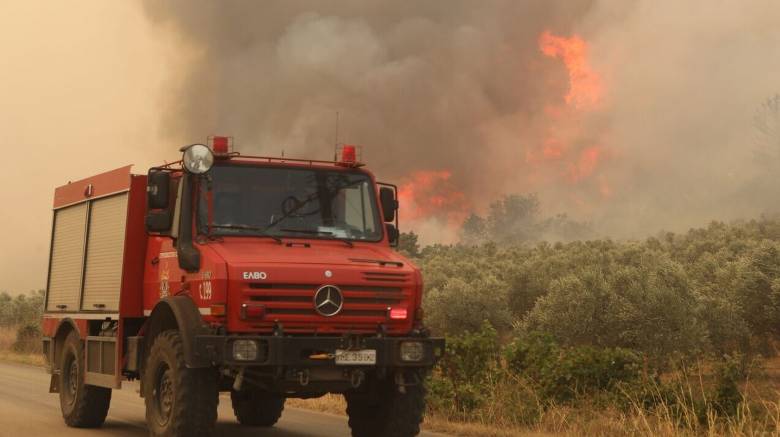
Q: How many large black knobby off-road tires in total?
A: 4